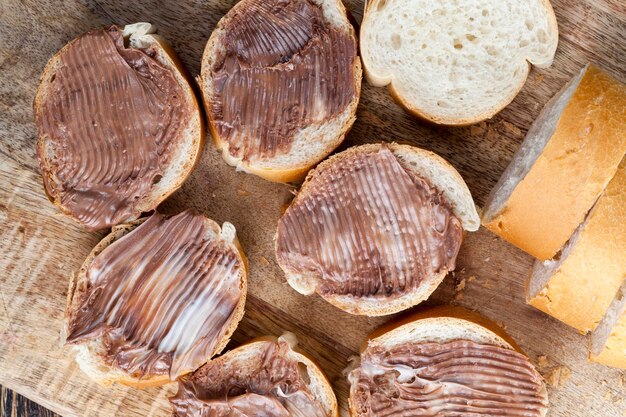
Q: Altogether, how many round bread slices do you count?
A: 7